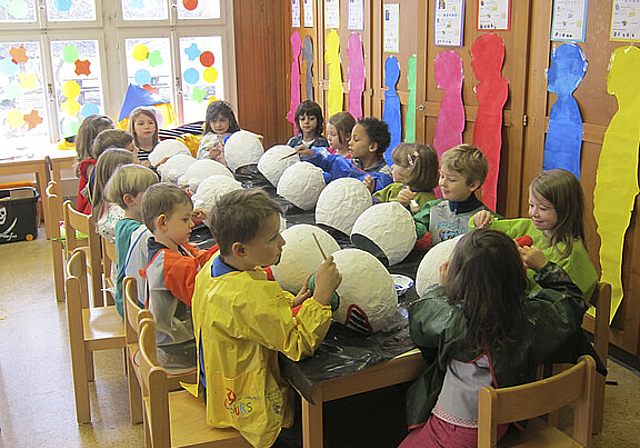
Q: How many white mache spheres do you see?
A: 12